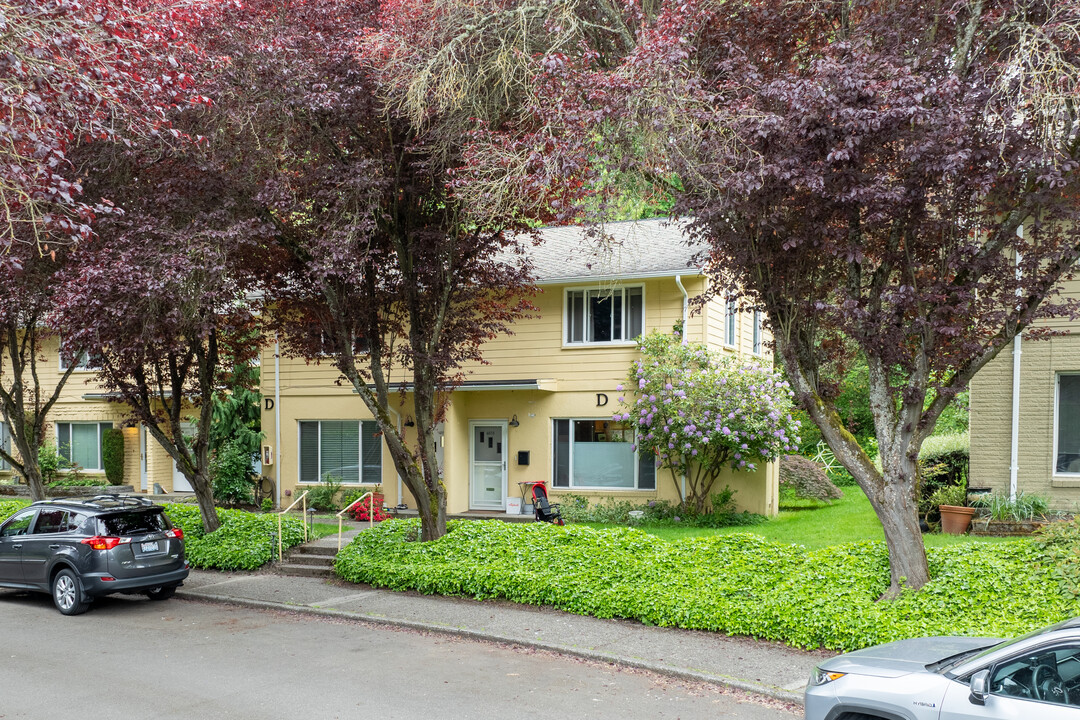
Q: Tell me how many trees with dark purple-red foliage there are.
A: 4